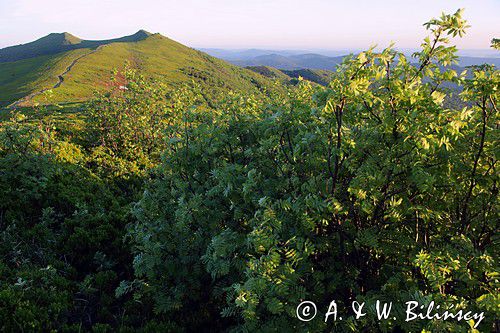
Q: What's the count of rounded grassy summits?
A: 2